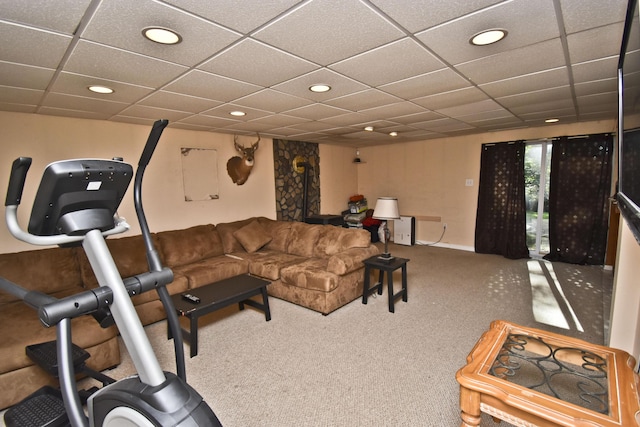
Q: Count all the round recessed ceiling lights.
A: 8